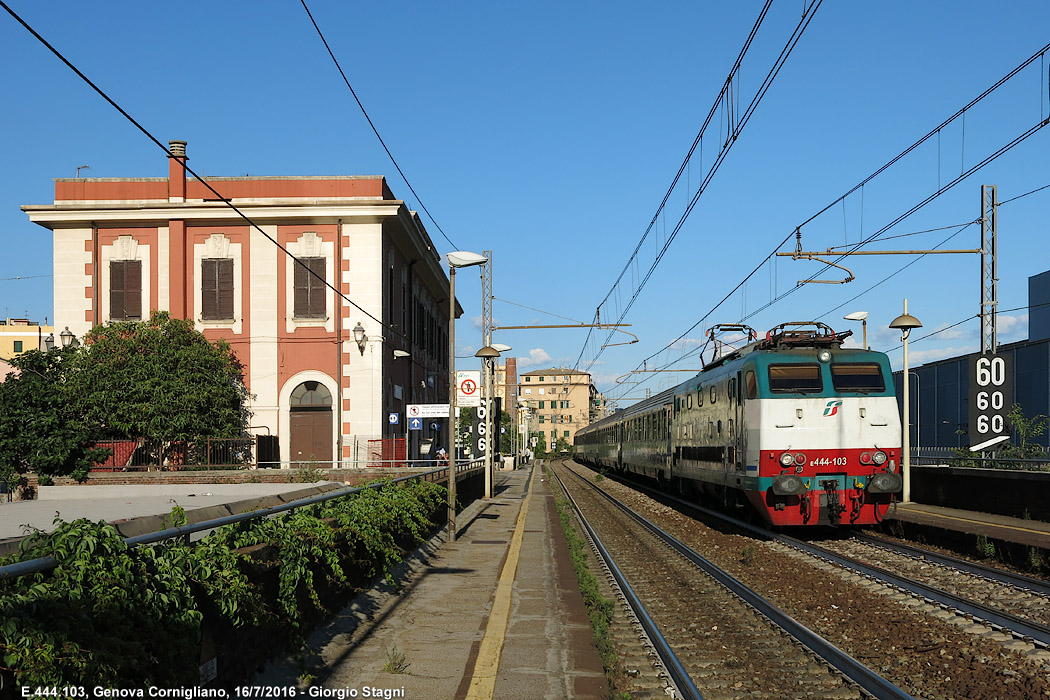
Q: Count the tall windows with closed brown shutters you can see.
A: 3